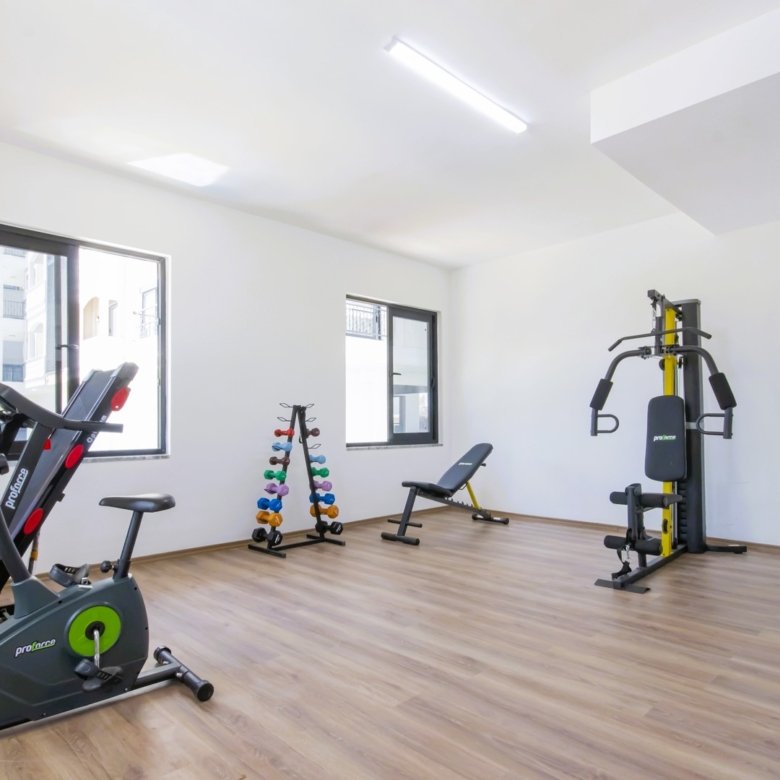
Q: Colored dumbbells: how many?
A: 13